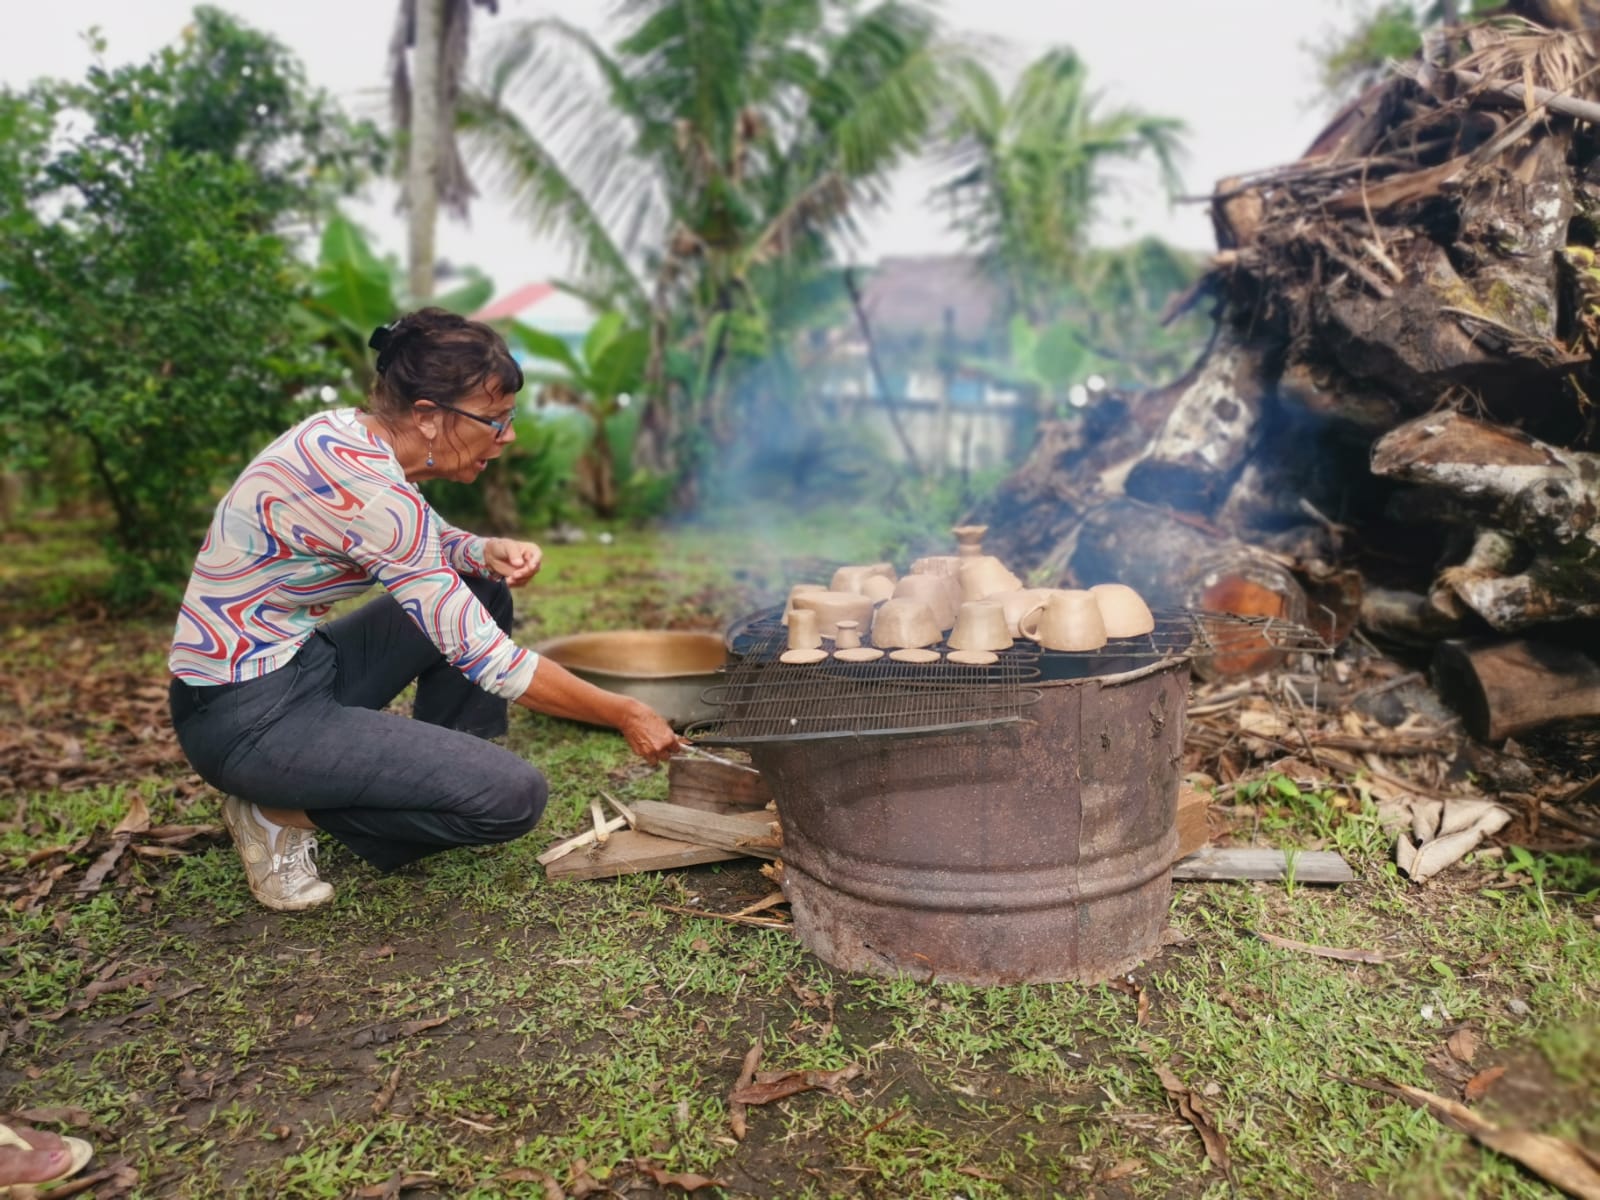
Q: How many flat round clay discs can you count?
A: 4